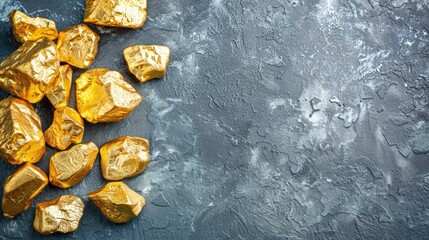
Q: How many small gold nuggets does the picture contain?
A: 14